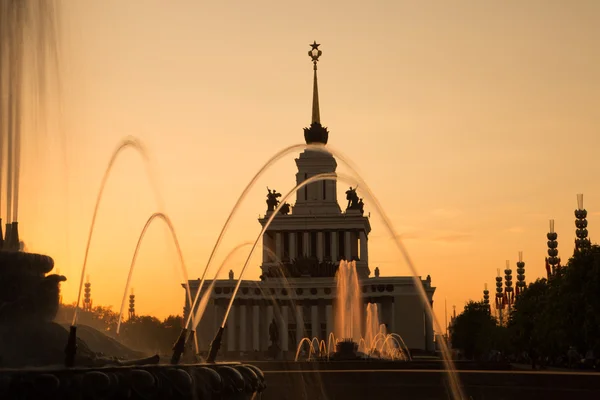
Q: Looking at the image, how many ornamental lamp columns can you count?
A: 8